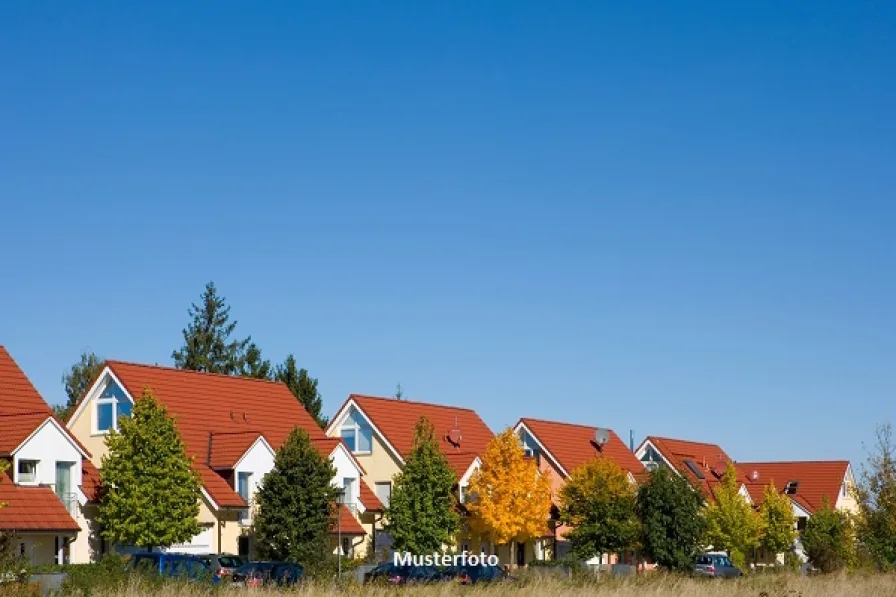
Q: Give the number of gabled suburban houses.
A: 6